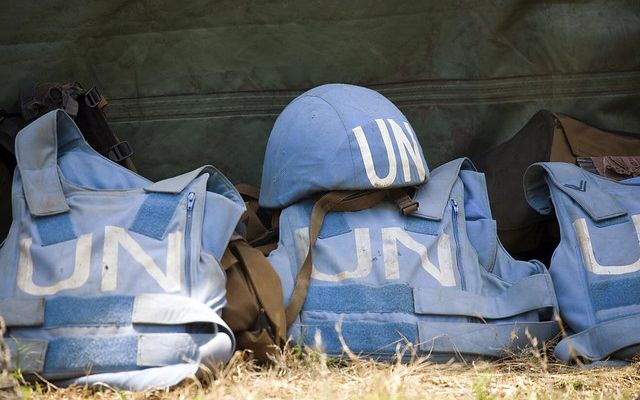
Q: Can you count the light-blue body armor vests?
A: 3